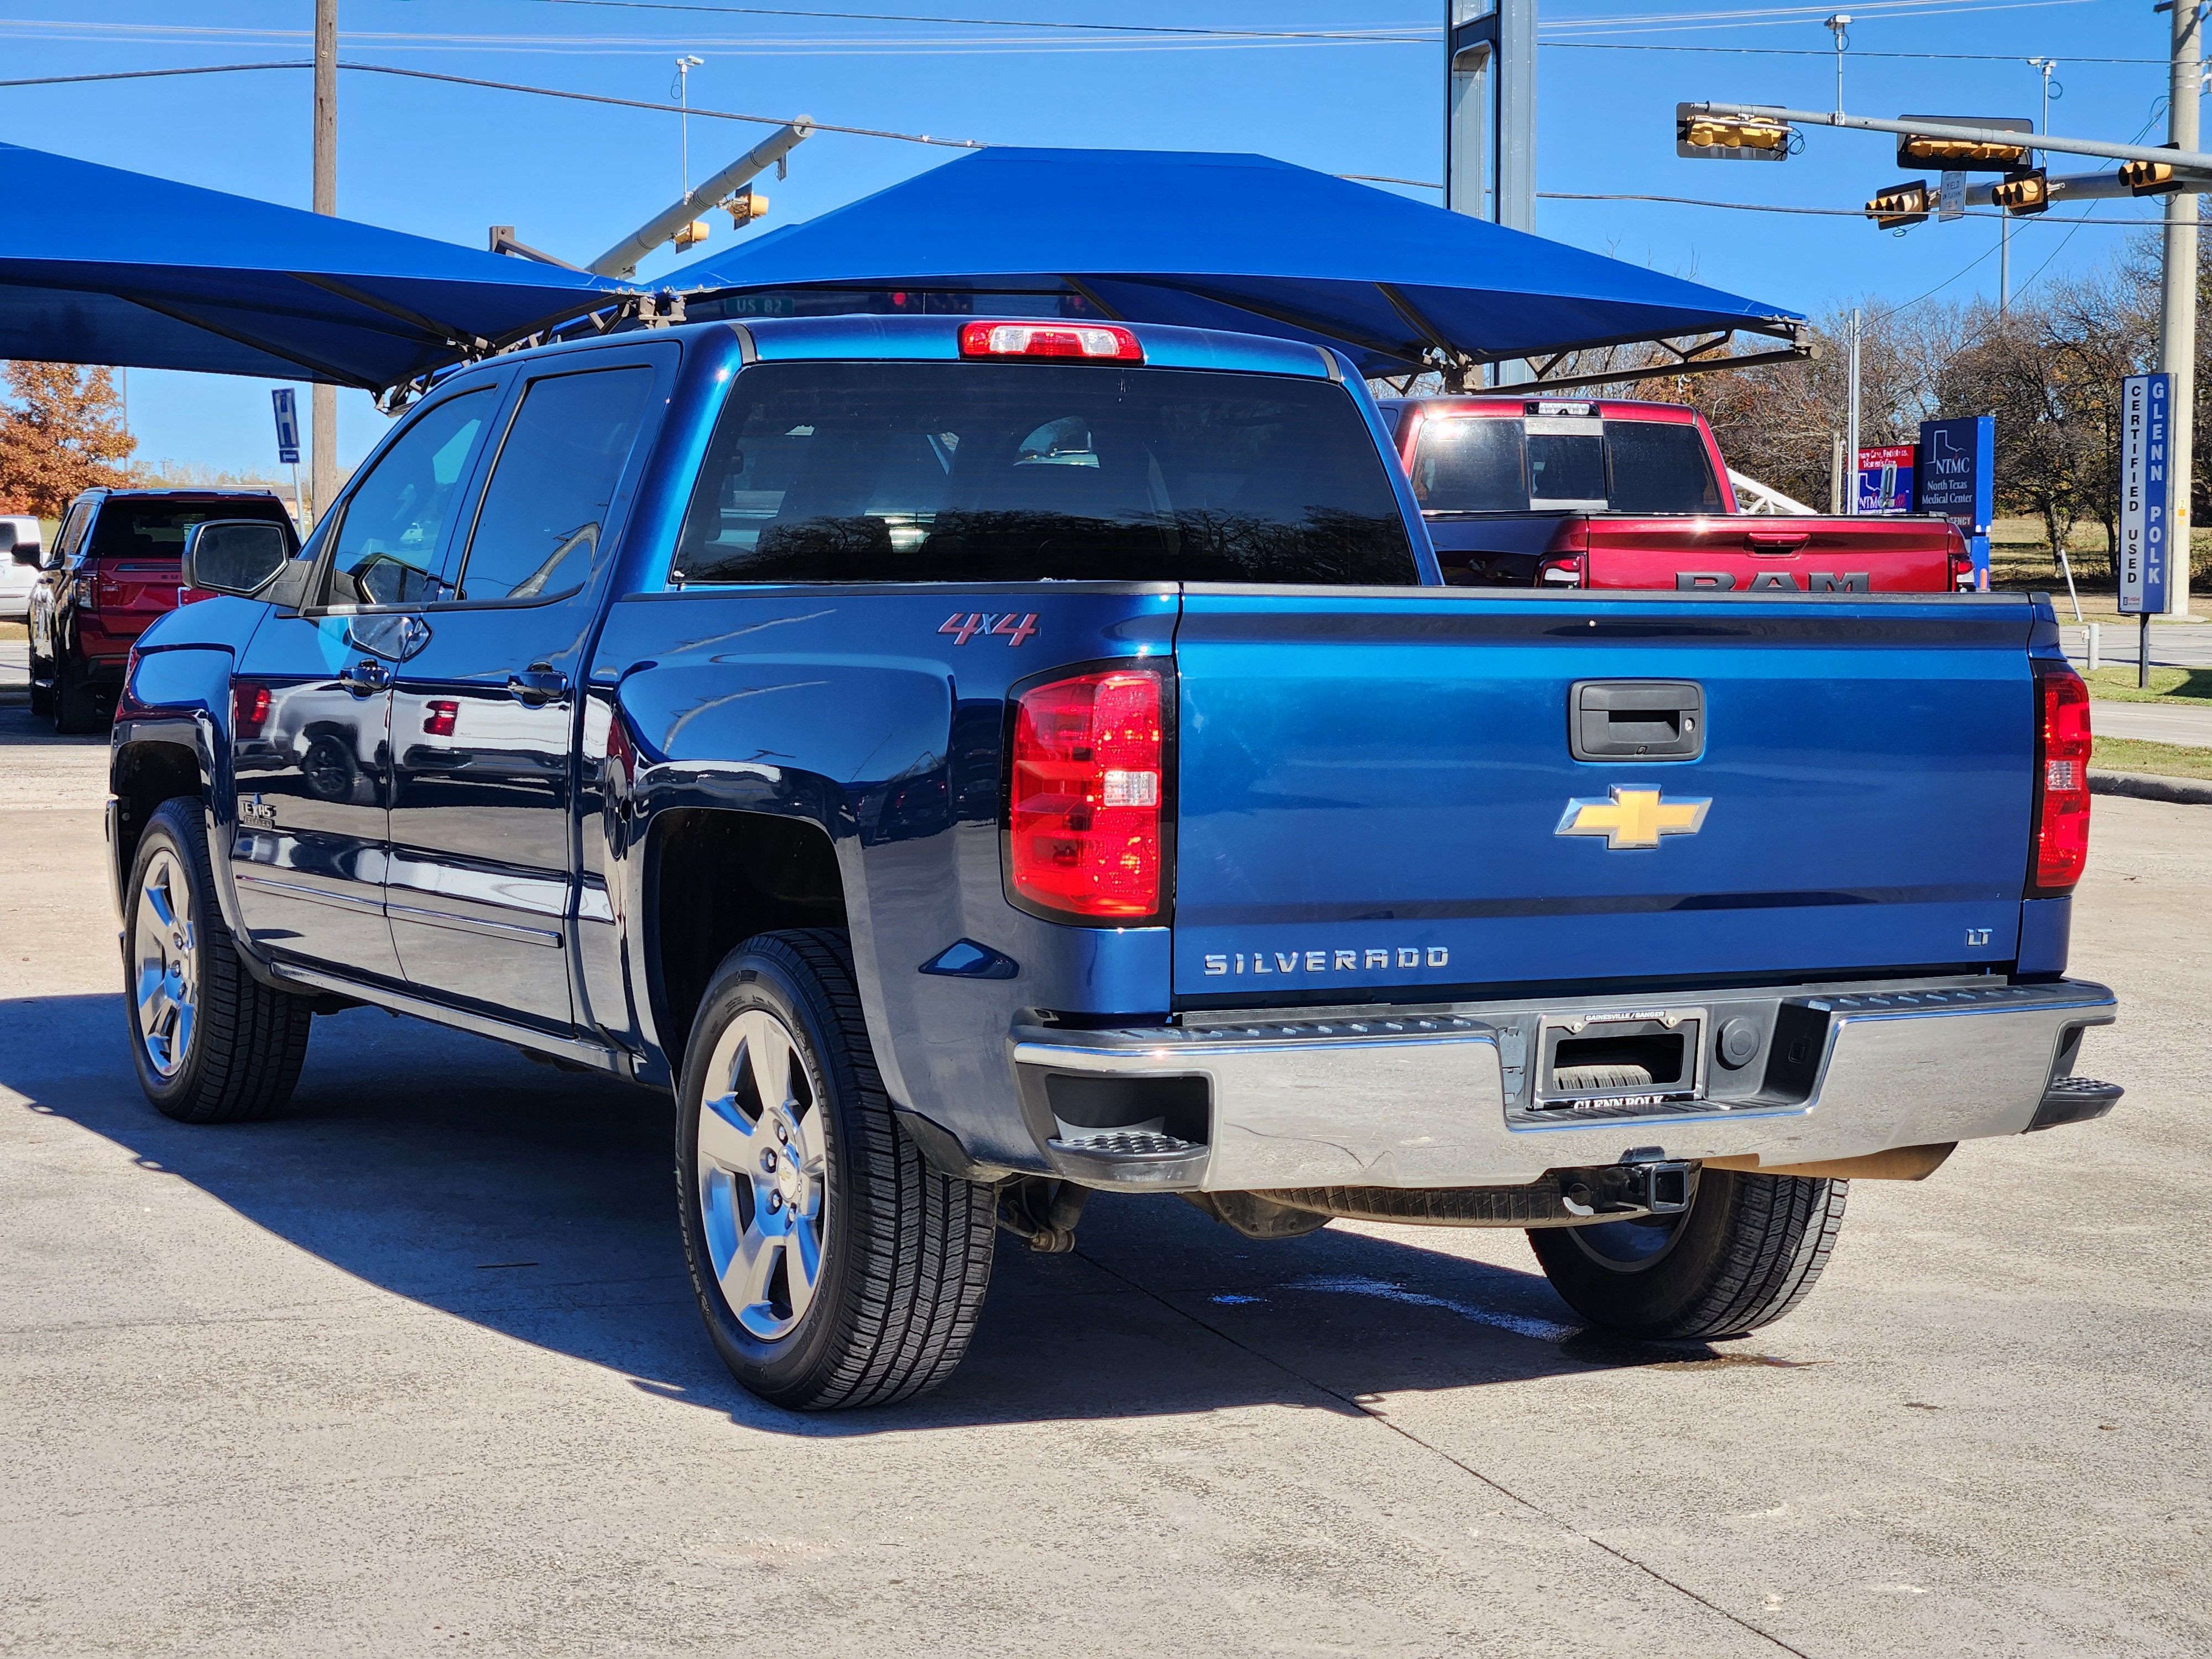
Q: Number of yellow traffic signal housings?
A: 7